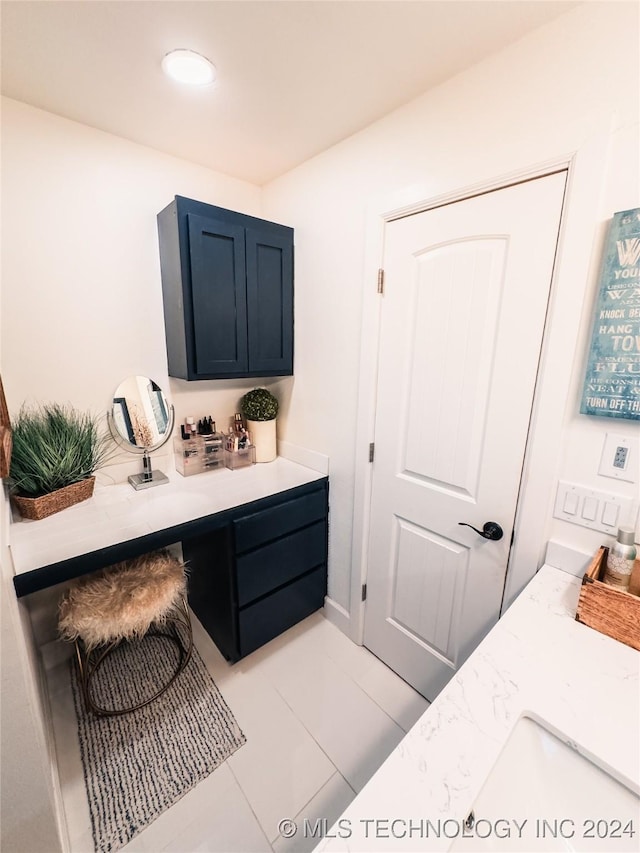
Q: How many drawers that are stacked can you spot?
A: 3